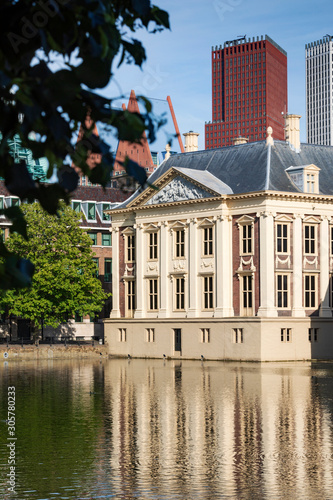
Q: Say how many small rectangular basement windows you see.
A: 6